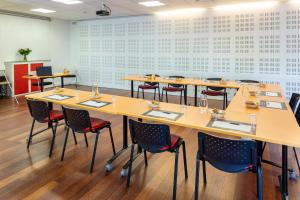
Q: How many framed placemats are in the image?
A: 6